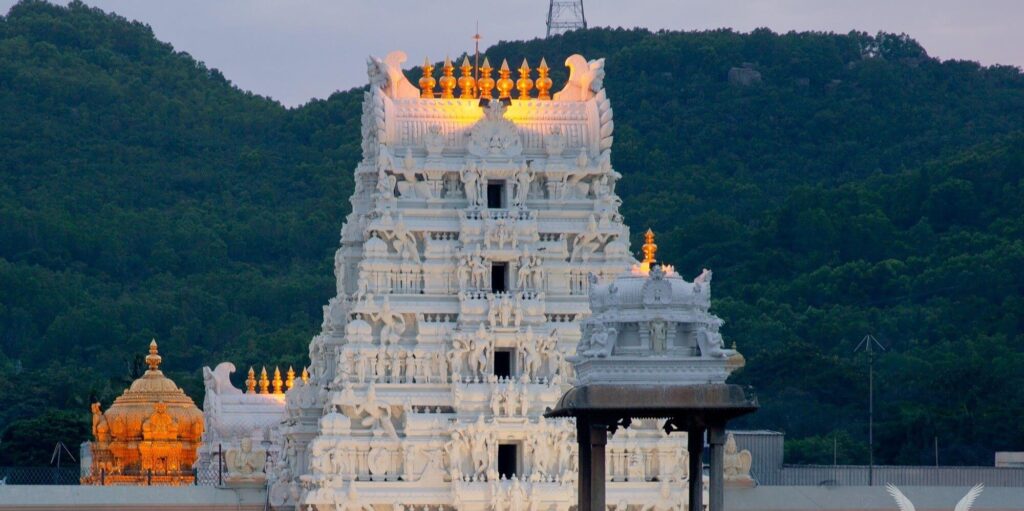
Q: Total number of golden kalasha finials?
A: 14